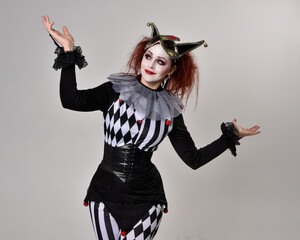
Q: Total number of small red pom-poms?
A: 6